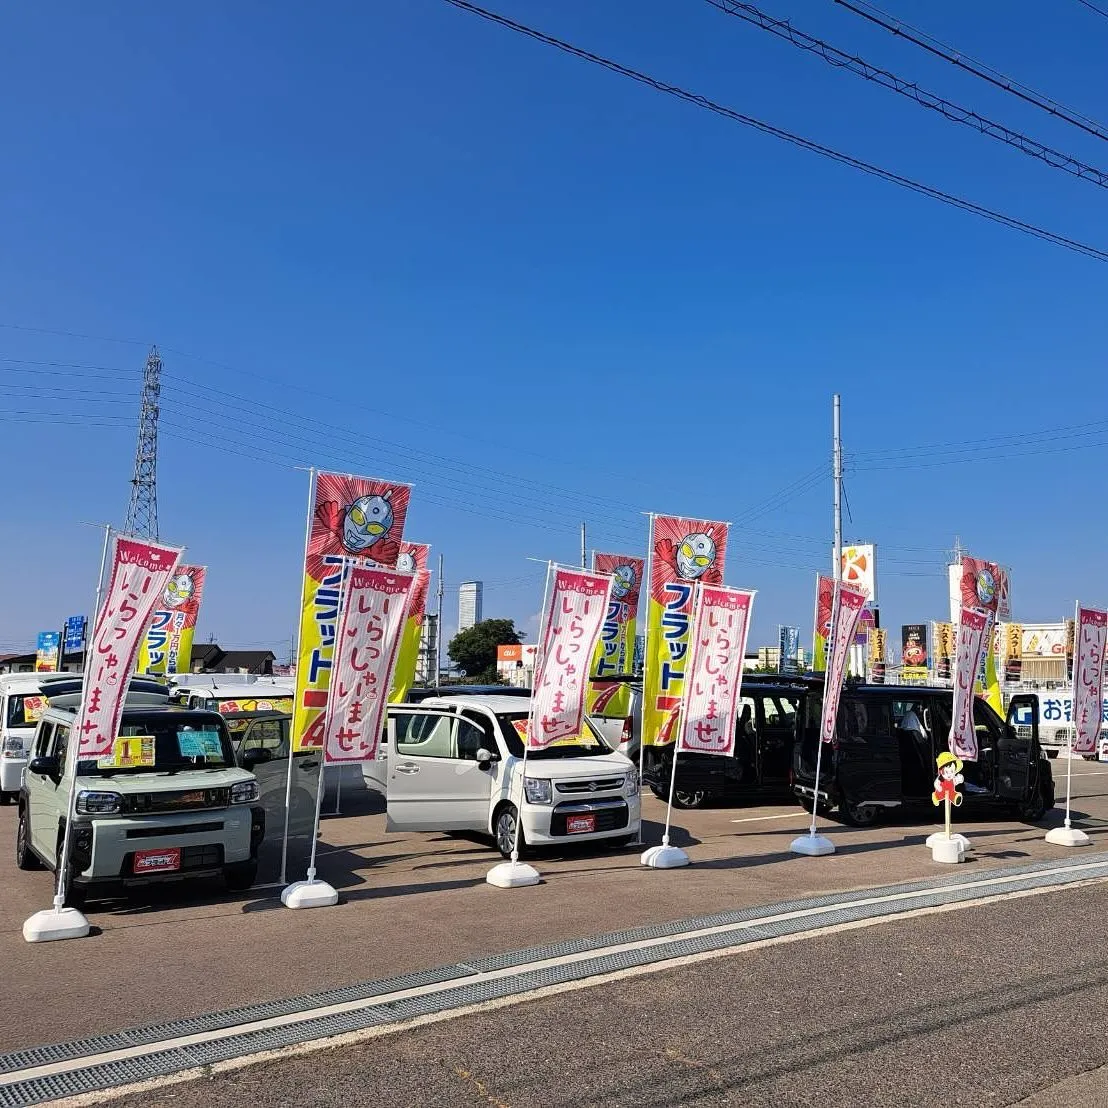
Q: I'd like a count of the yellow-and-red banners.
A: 7